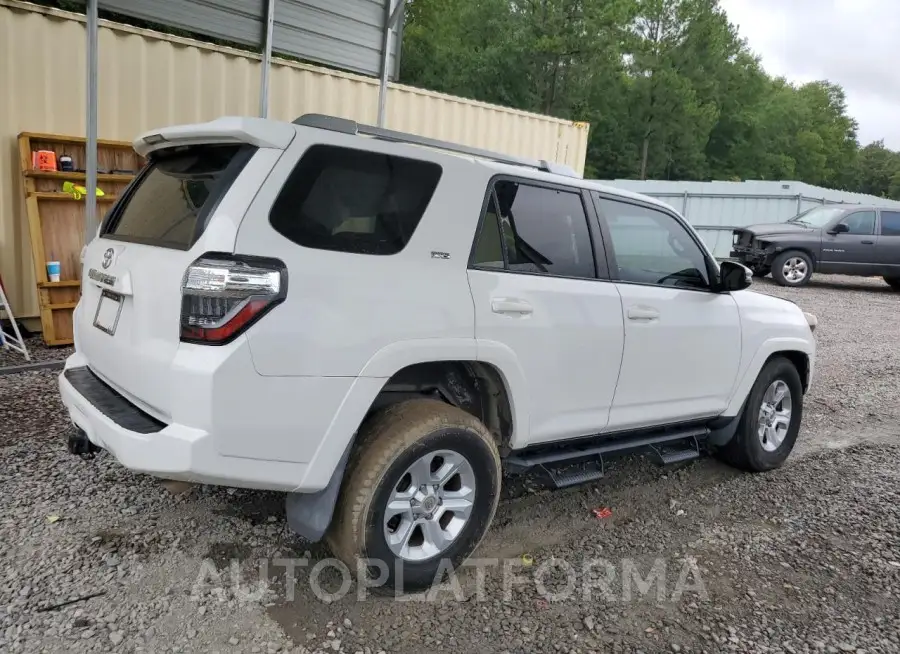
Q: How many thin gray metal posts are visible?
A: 3